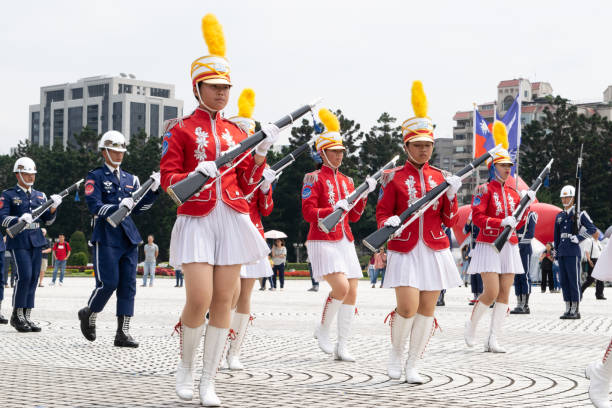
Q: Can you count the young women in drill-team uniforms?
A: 5